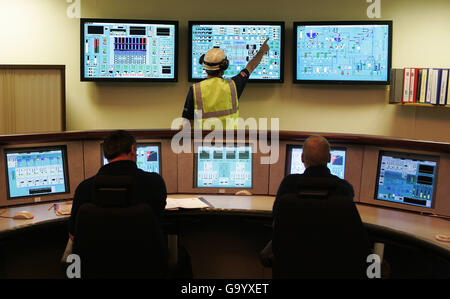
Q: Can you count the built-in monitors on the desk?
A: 5